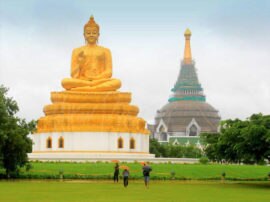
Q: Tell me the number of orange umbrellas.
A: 3